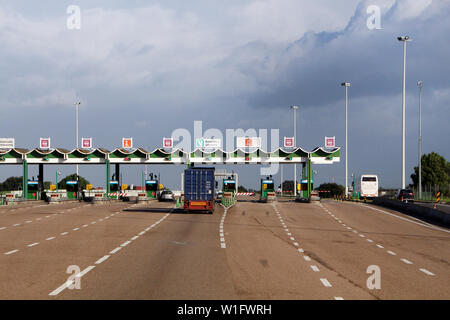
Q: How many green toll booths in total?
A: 7